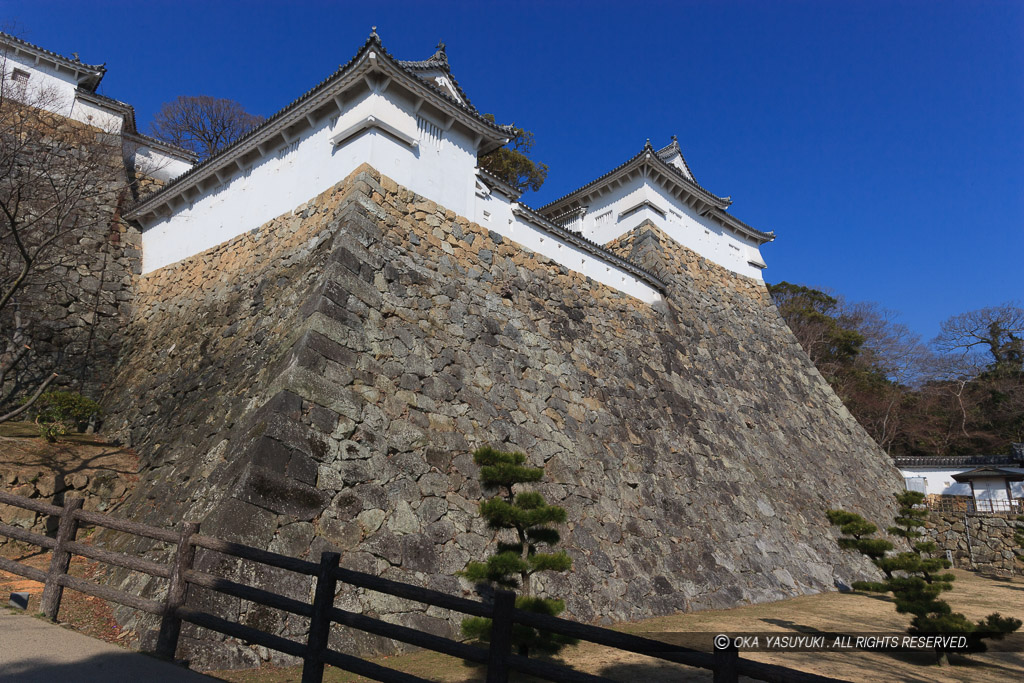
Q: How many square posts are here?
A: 5